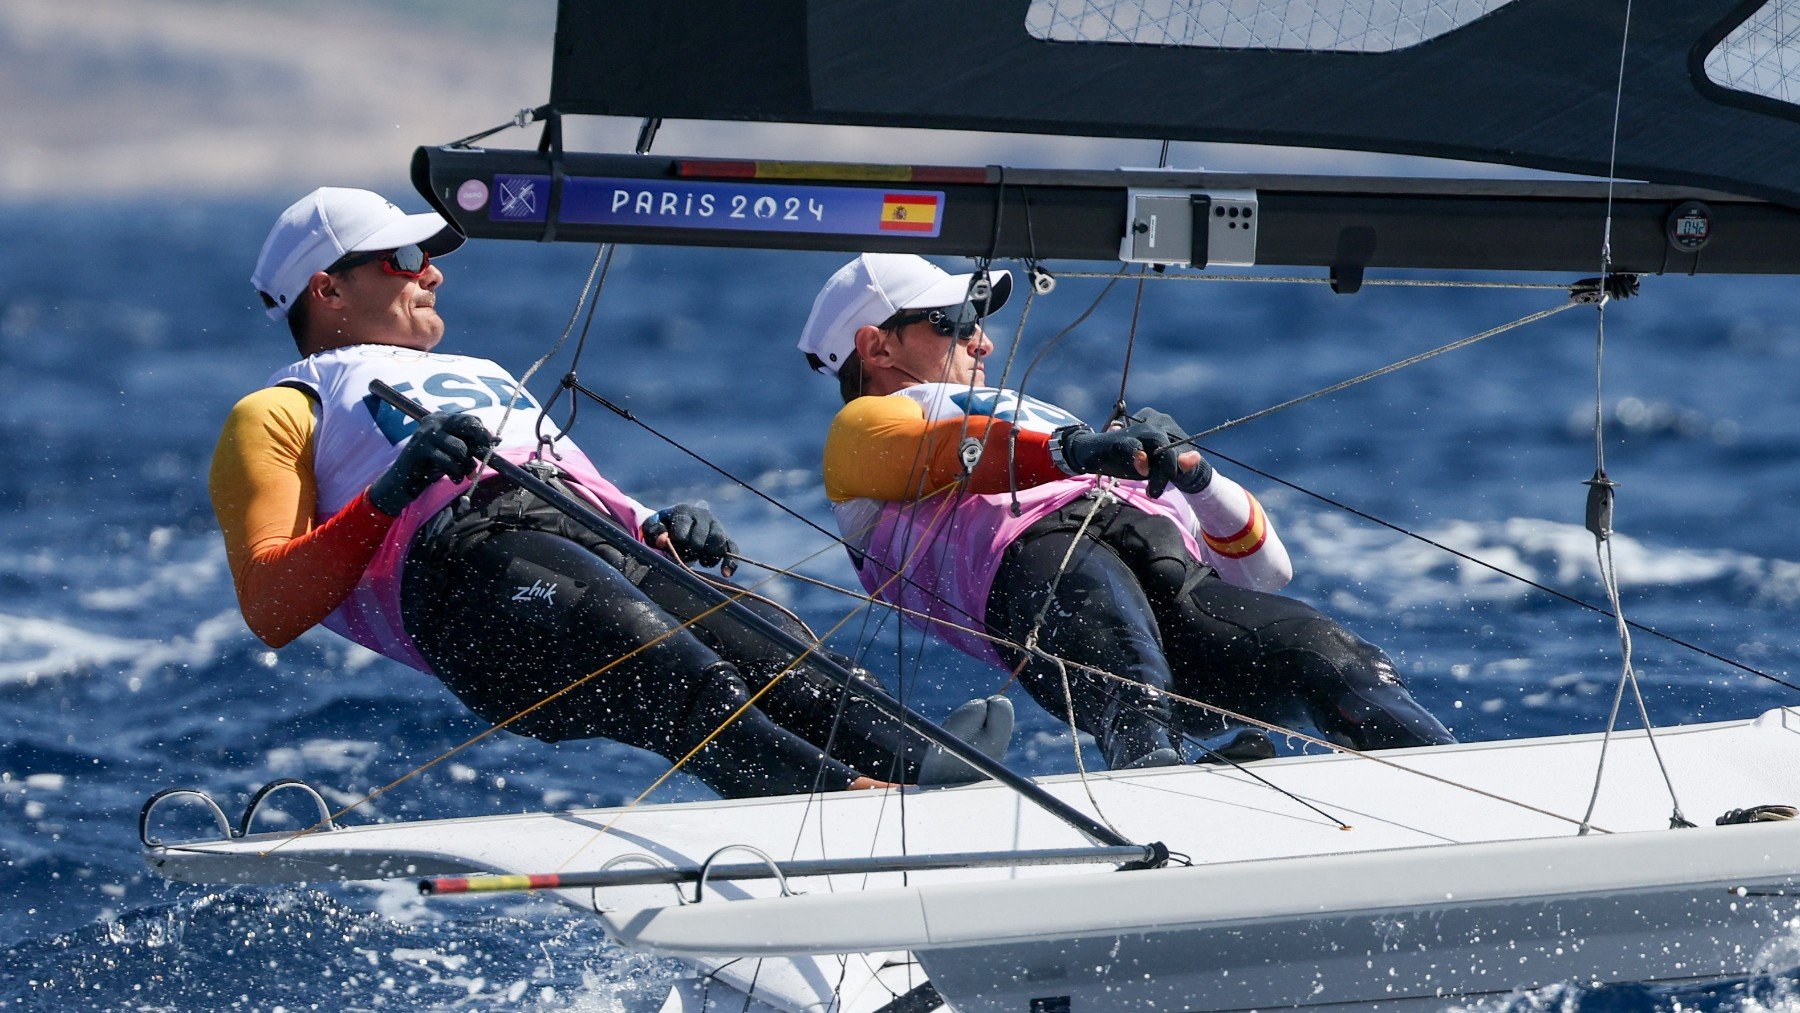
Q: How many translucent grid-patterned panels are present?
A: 2